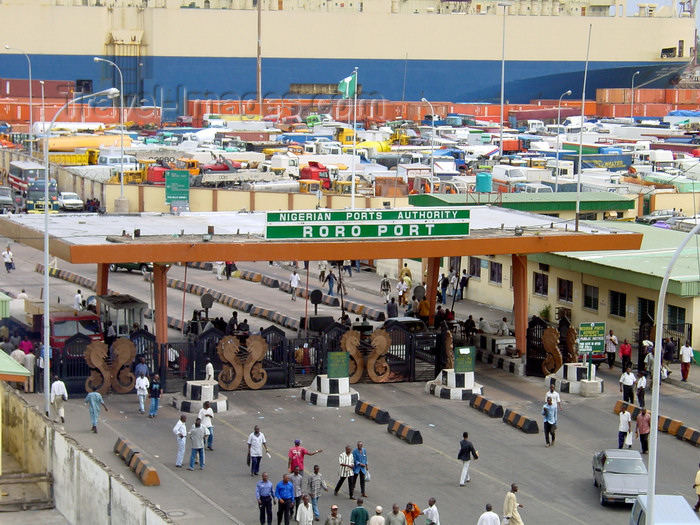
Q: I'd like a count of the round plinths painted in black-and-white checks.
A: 4